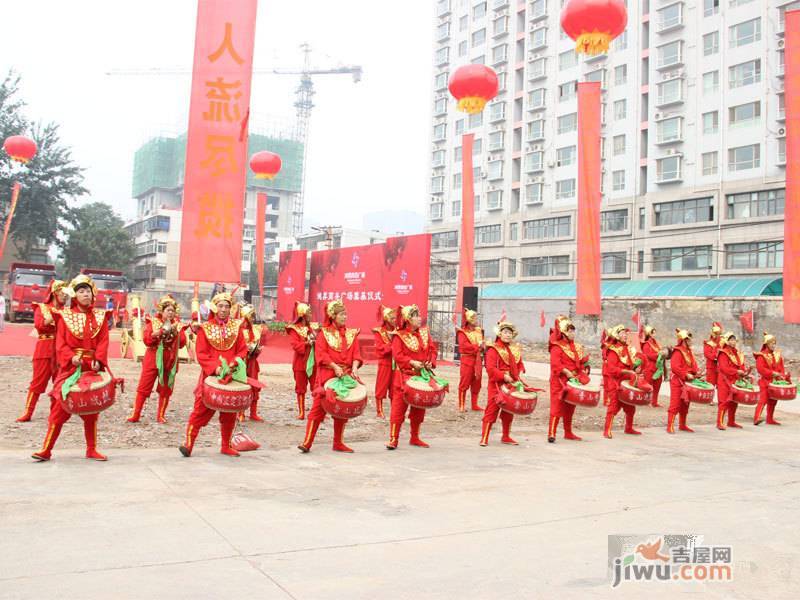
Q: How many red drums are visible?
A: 10